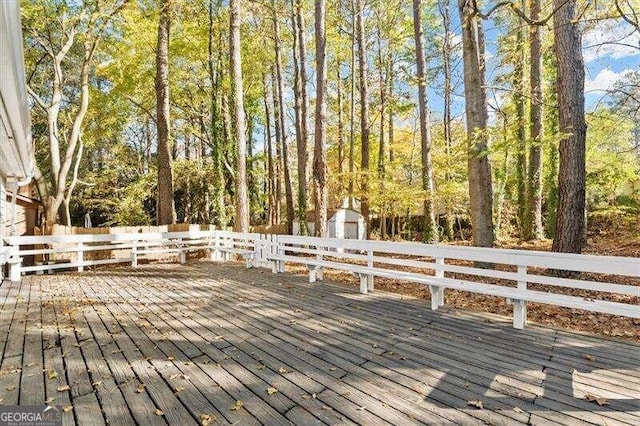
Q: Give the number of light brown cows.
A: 0